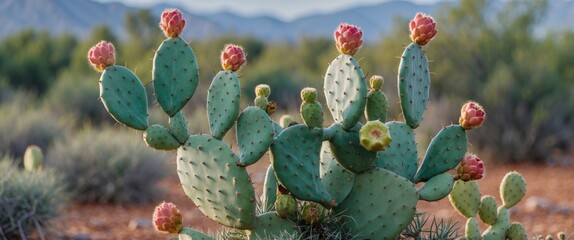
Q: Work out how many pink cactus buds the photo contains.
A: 8